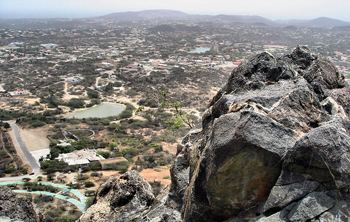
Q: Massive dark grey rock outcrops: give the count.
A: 1